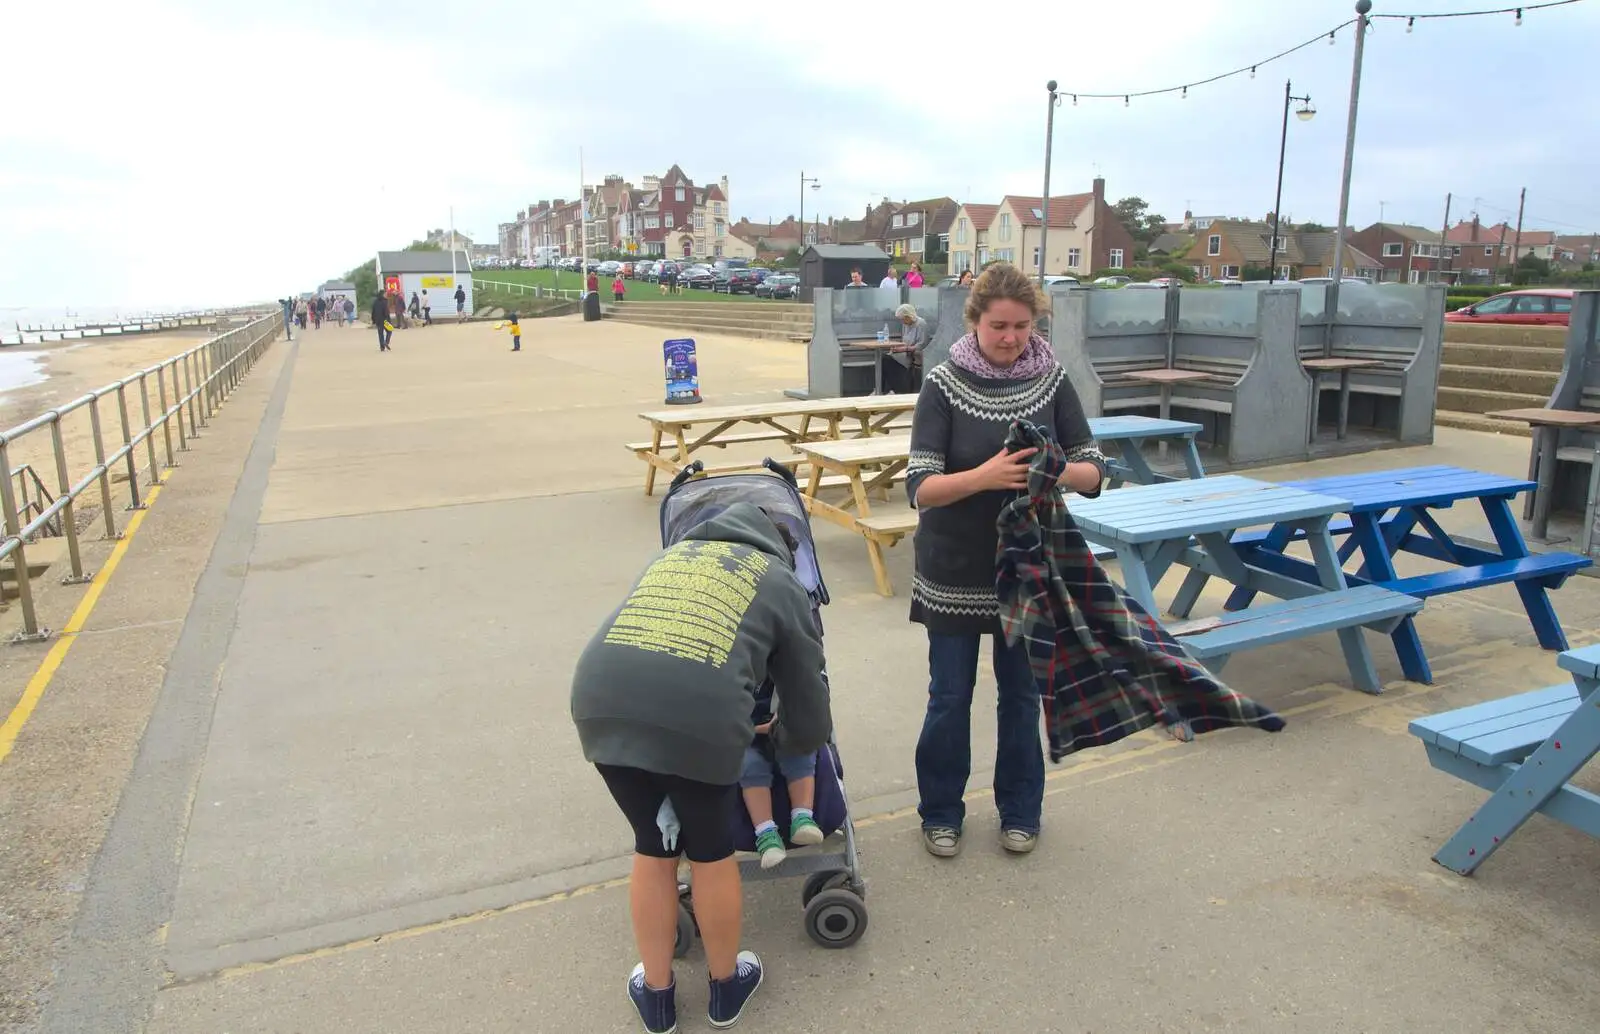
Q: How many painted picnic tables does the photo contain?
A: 4